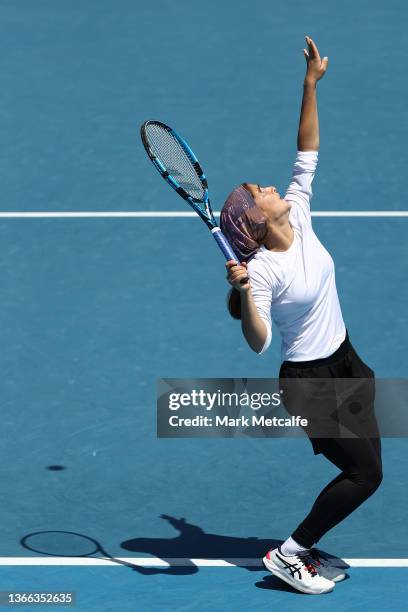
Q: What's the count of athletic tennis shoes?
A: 2